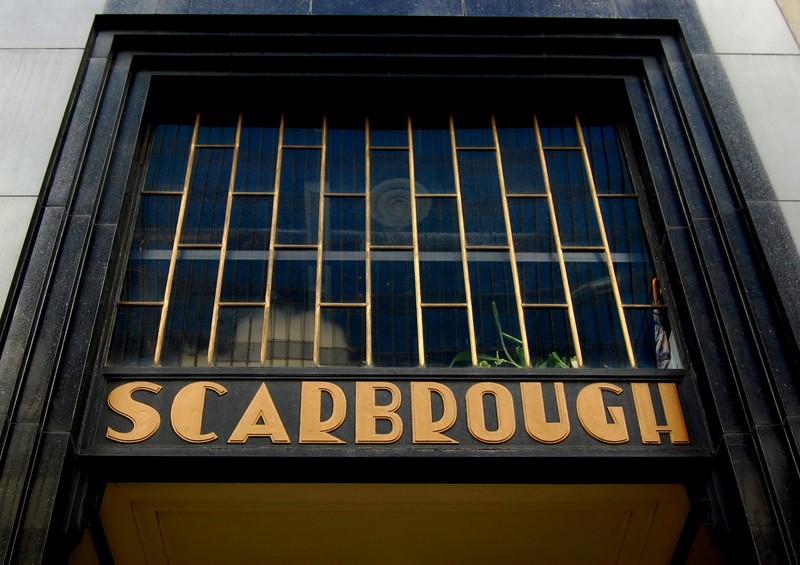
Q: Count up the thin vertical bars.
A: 10